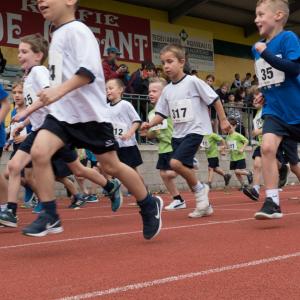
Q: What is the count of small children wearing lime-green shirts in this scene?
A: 4